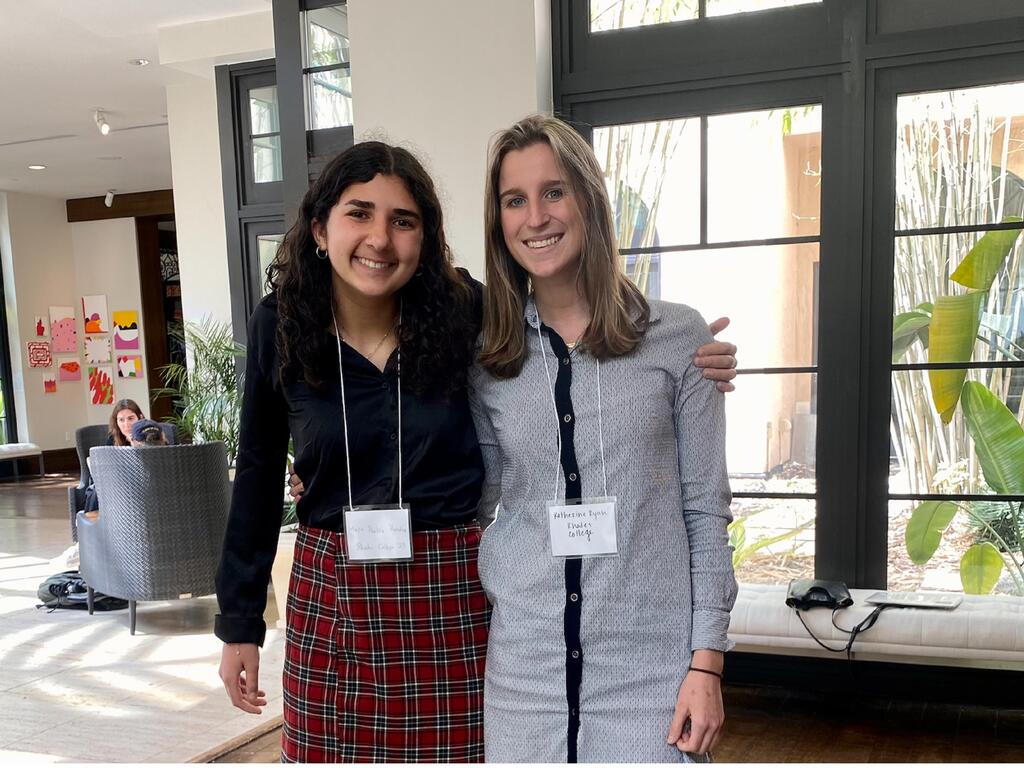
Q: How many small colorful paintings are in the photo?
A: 10